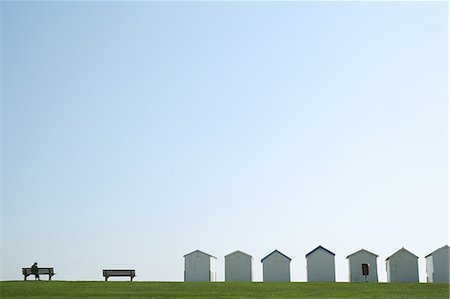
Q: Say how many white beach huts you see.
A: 7